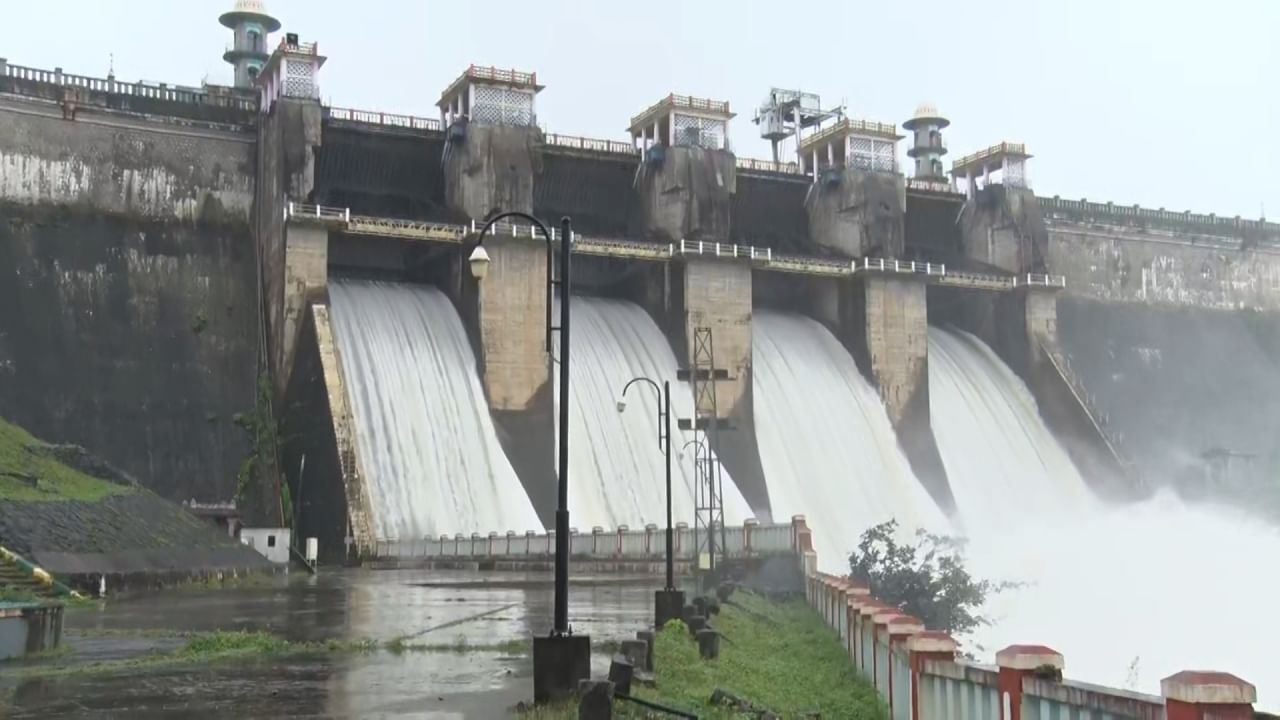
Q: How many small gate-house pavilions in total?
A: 5